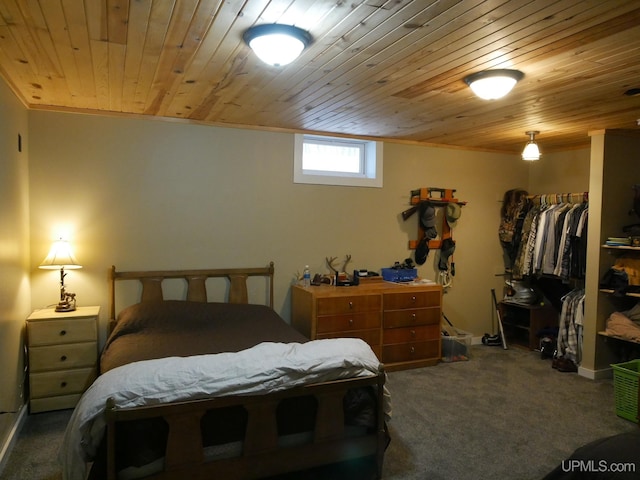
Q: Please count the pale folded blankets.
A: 1